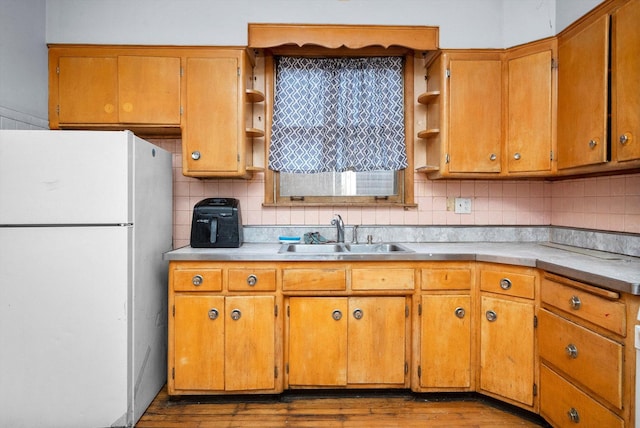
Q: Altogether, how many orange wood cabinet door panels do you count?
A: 13